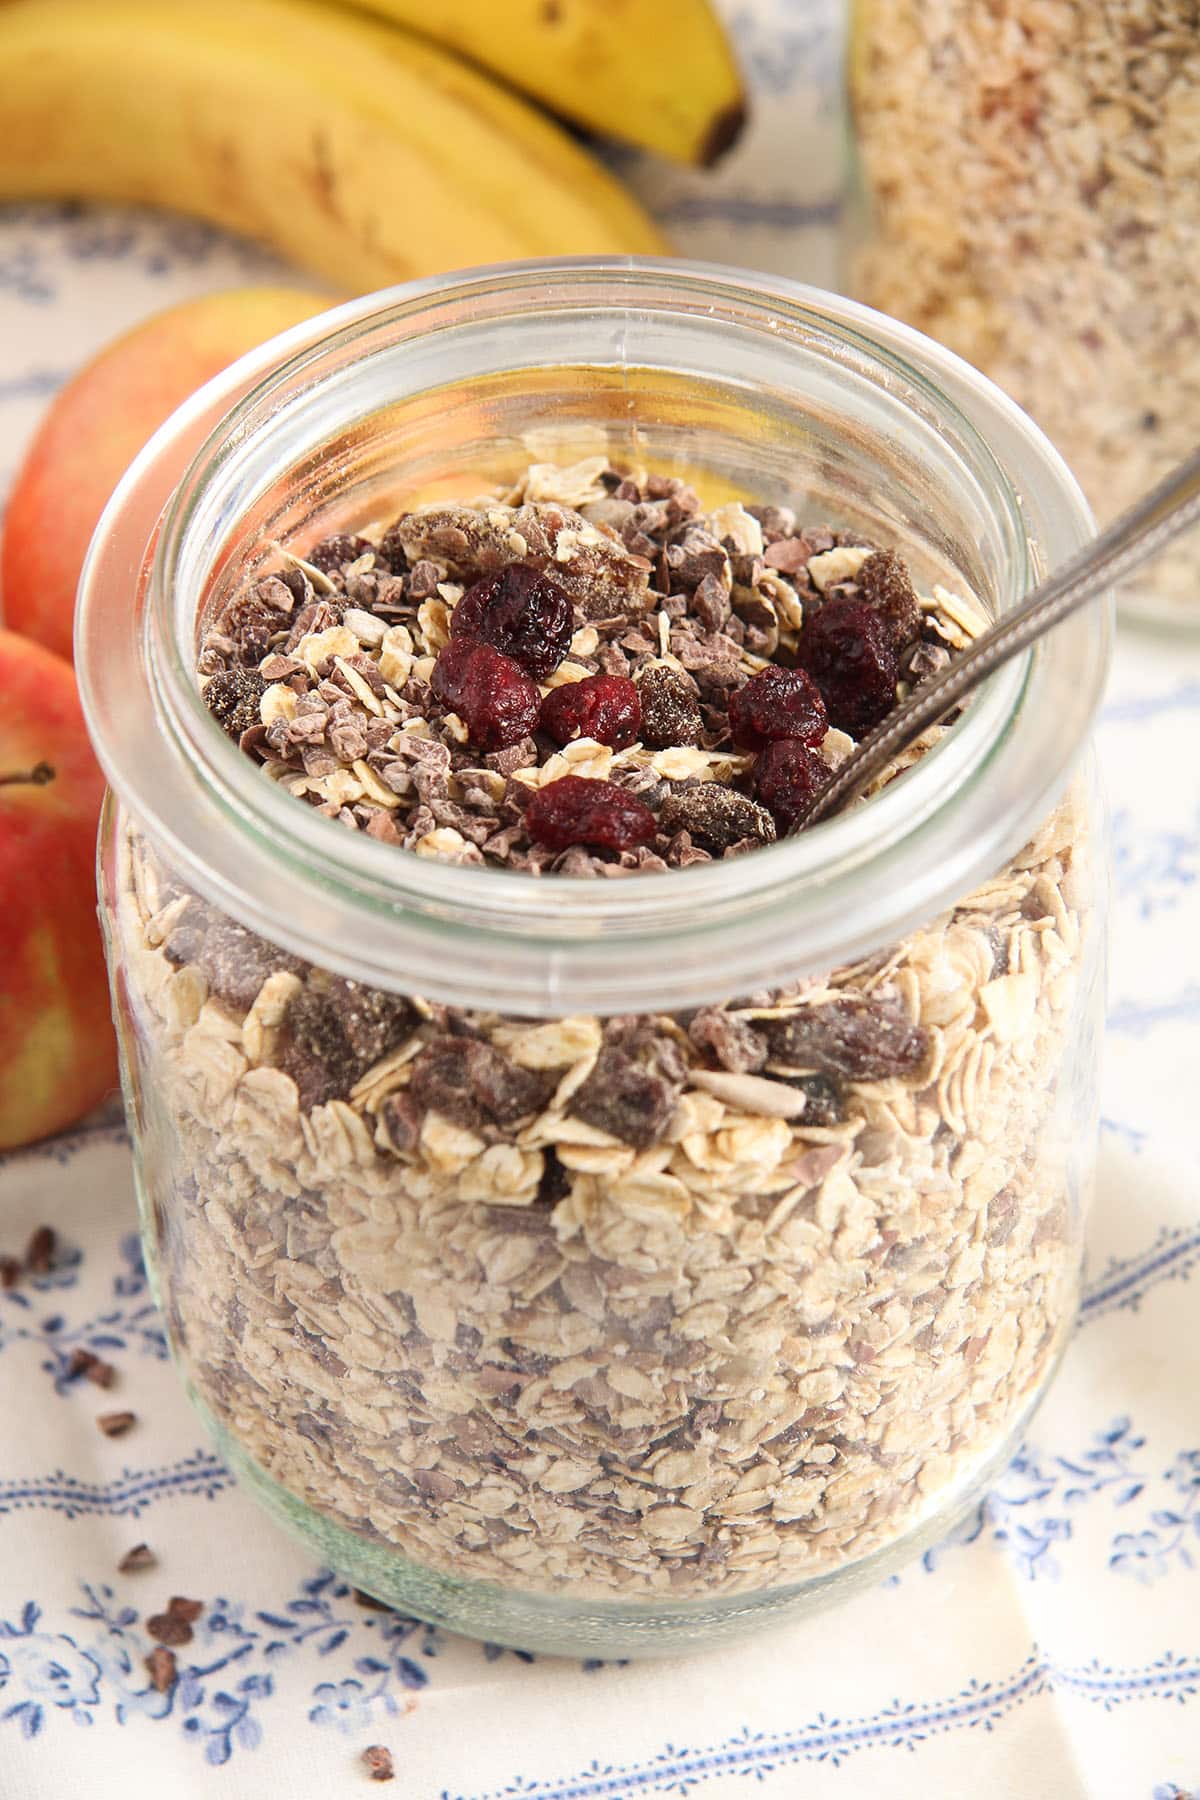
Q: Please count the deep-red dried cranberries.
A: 7